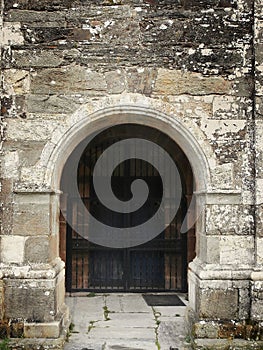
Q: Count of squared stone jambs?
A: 2